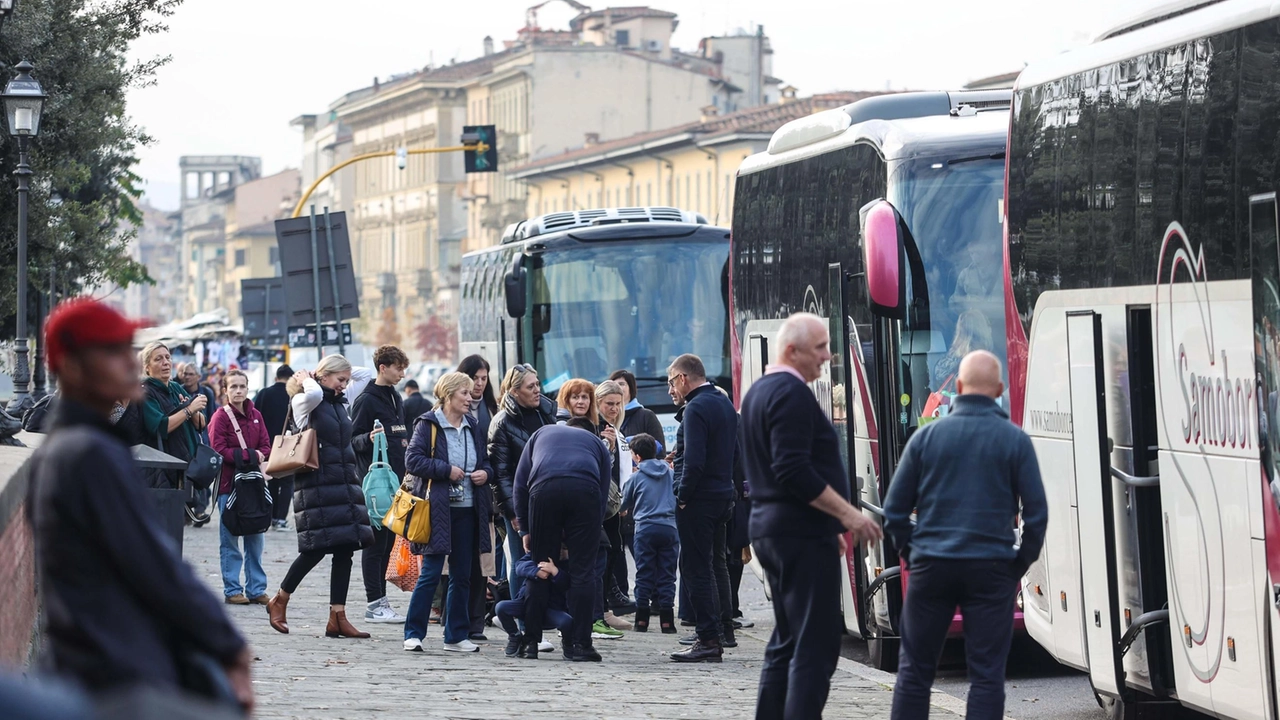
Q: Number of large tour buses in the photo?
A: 3